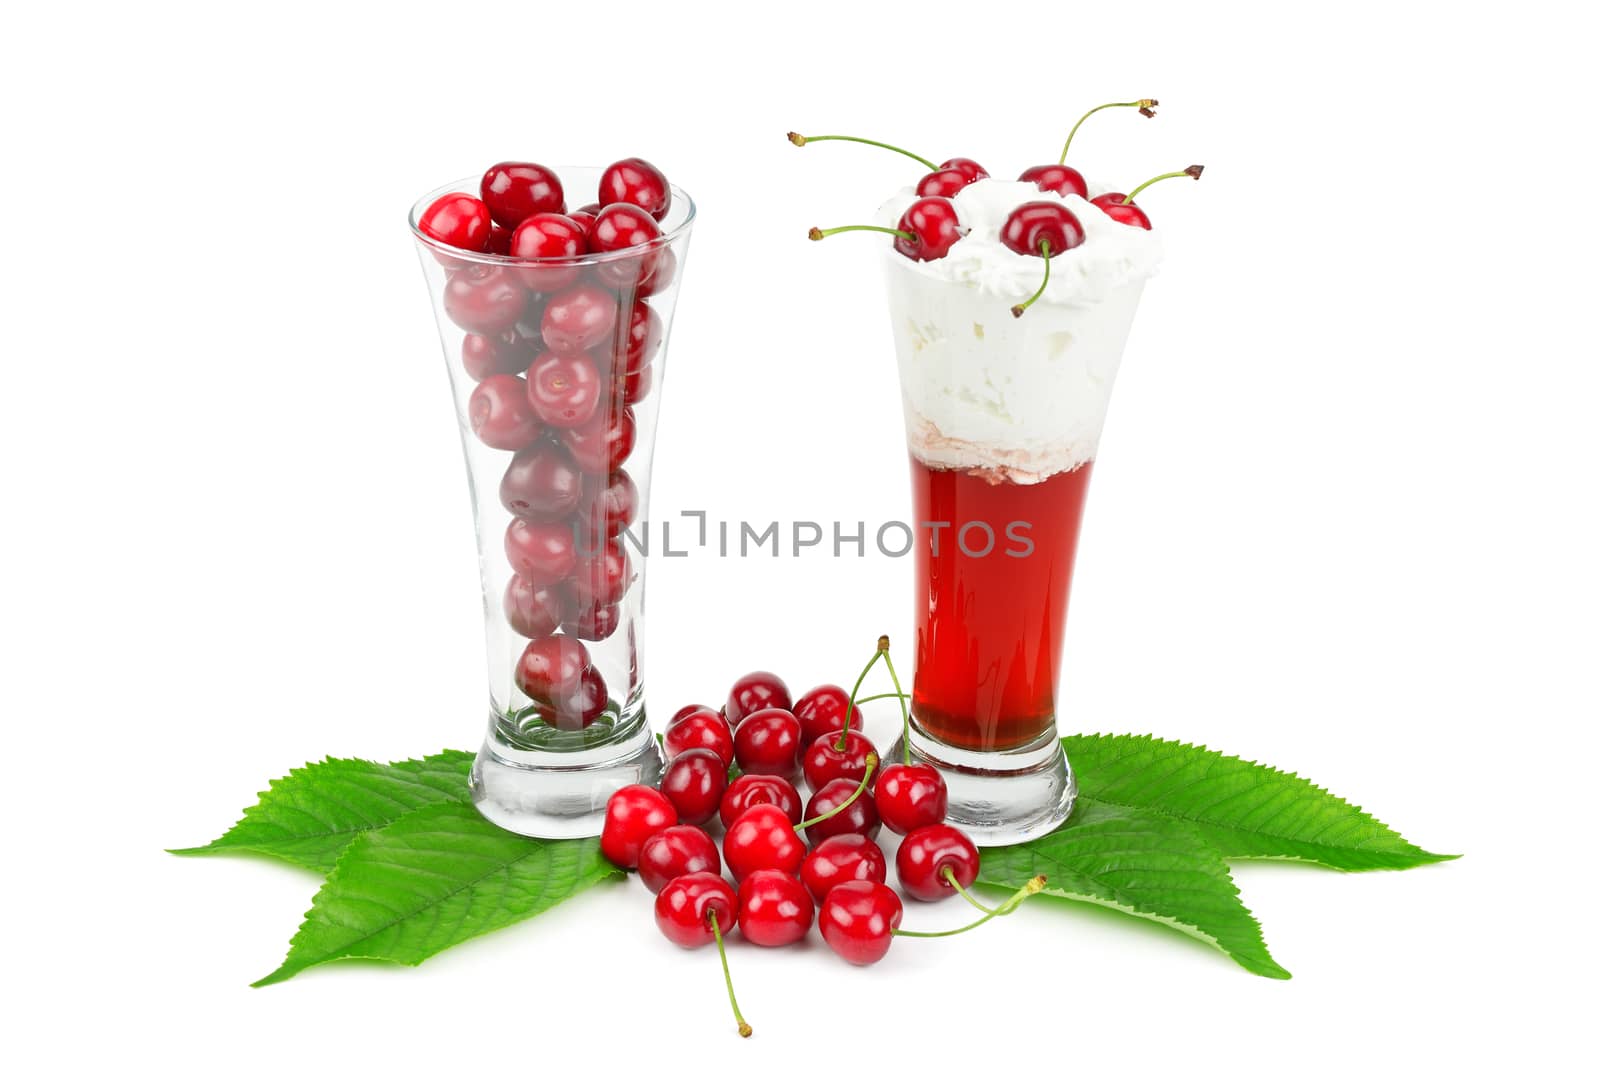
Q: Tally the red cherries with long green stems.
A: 12